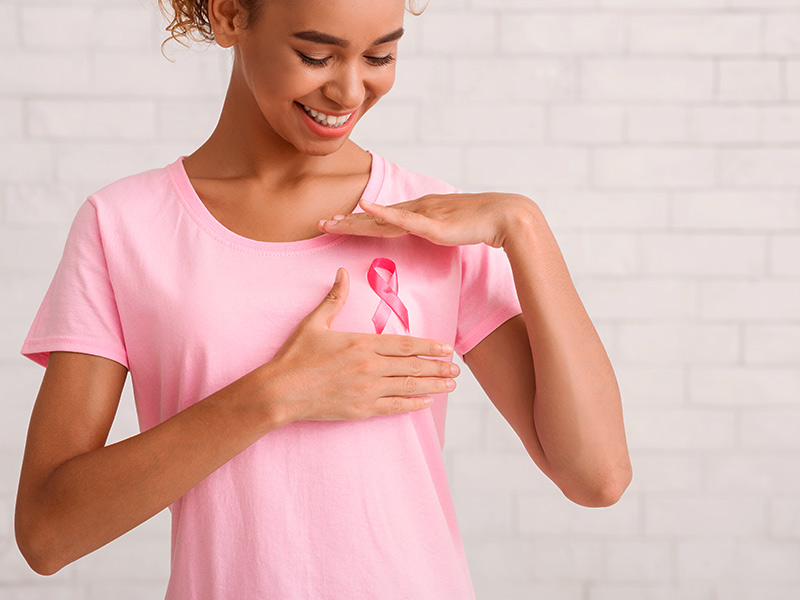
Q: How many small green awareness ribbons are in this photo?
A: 0